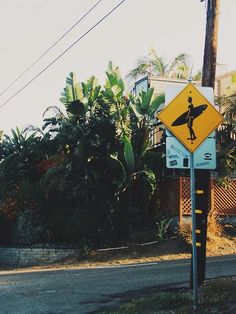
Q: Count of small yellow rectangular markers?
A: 4